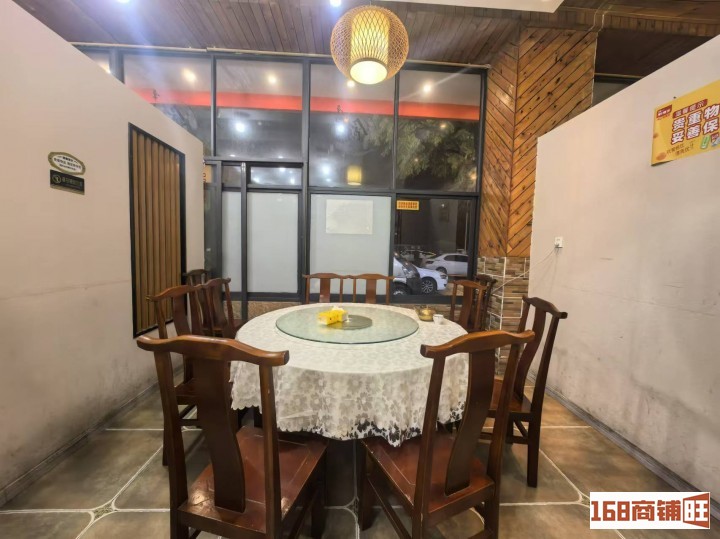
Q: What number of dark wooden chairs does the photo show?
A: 10